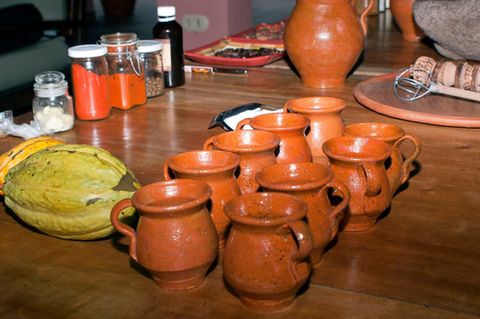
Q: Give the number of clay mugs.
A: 9